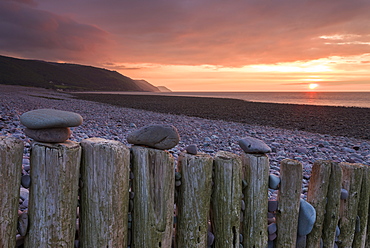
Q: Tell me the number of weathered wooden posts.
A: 12